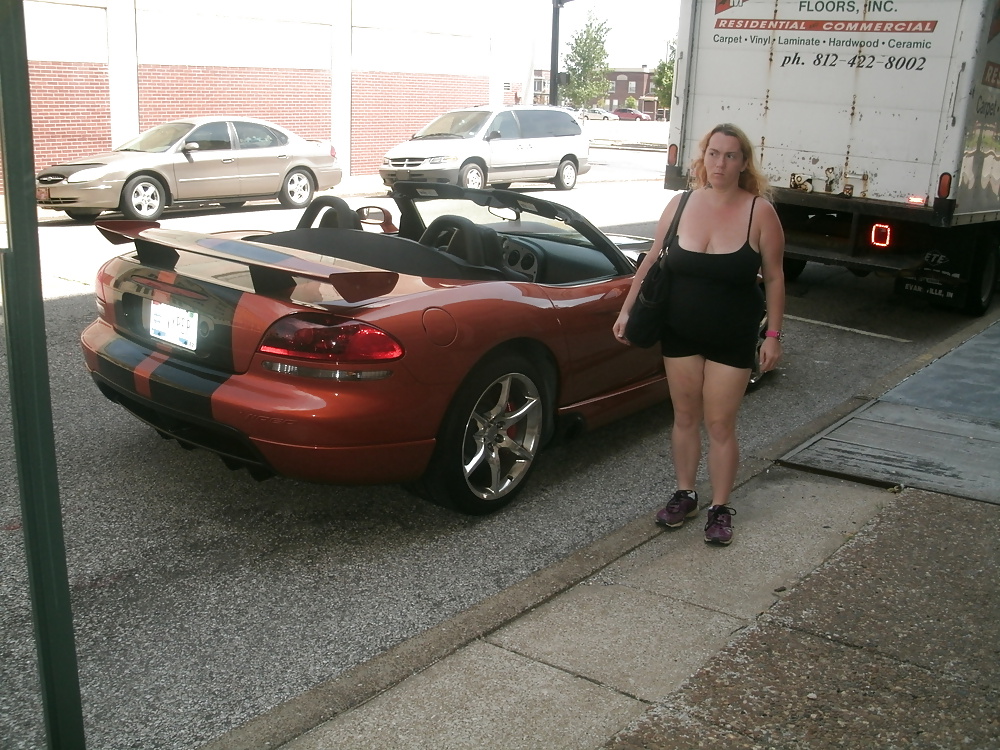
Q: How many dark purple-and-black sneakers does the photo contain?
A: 2